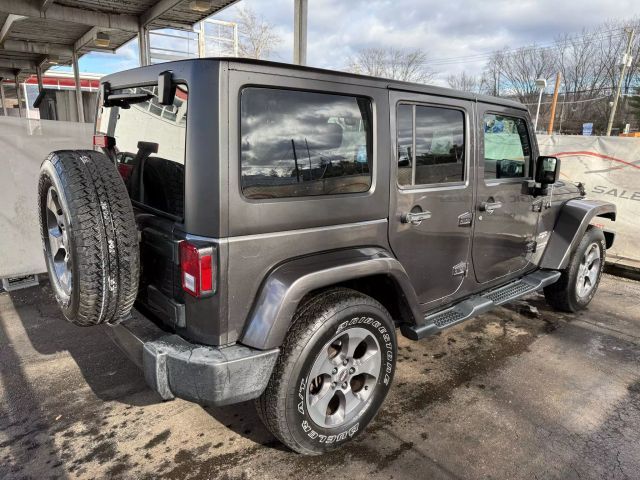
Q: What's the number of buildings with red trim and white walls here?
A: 1